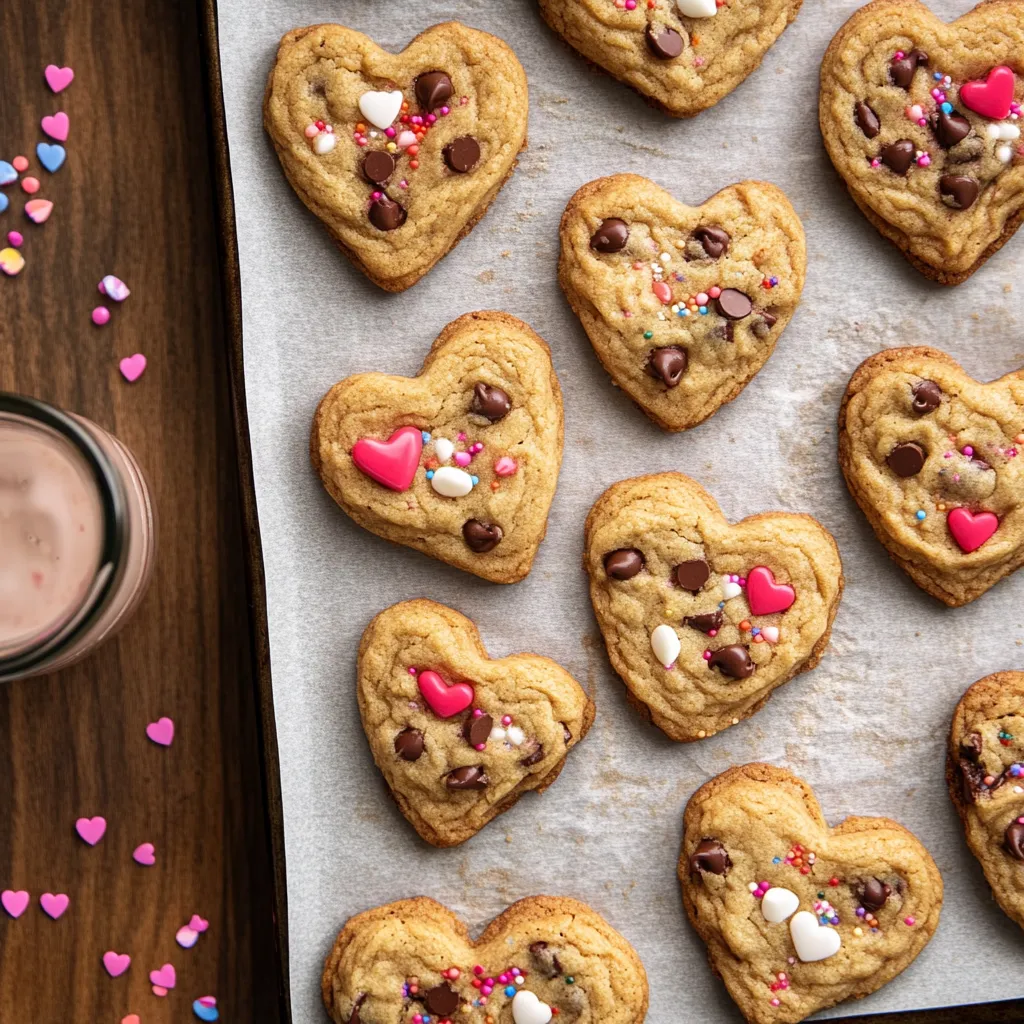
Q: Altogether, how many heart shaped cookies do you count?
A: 11